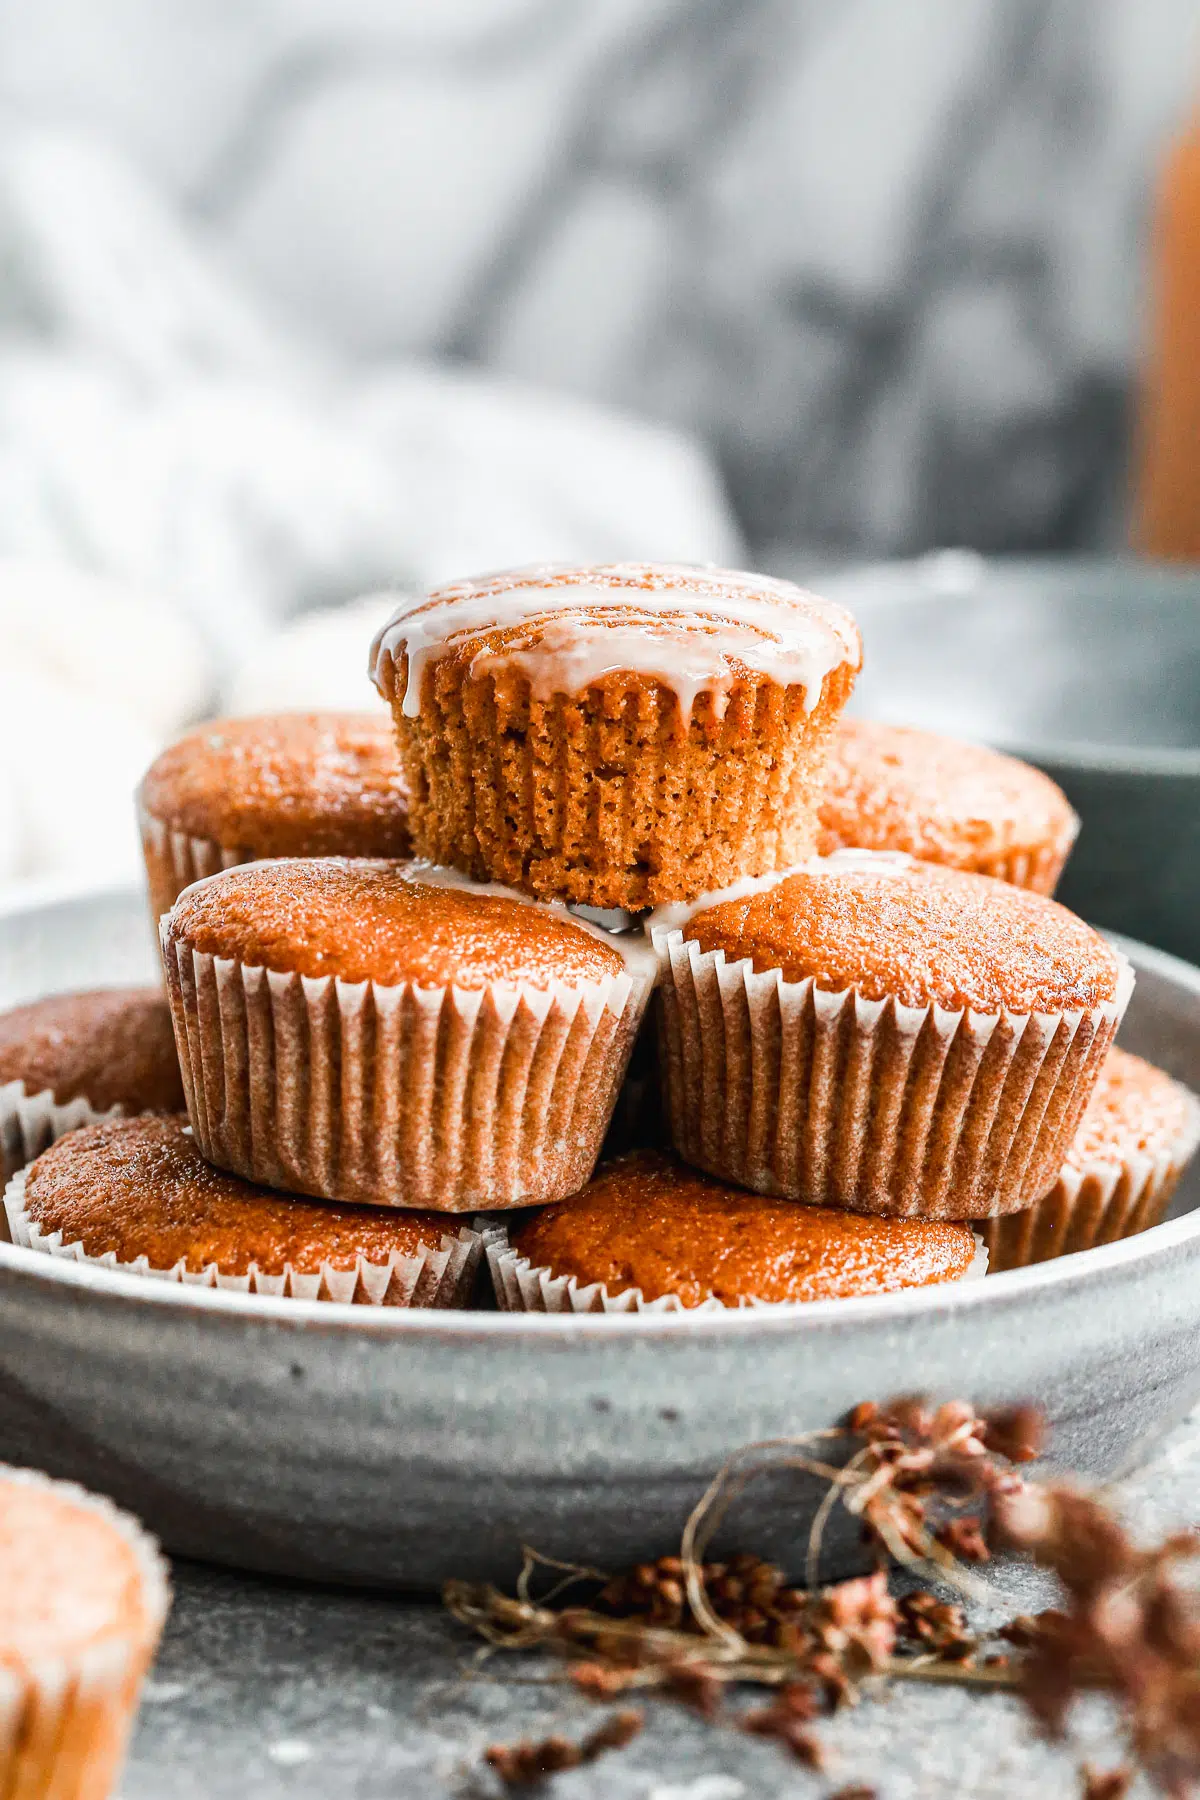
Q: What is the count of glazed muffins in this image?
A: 1